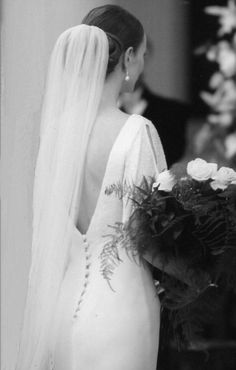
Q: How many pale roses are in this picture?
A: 3